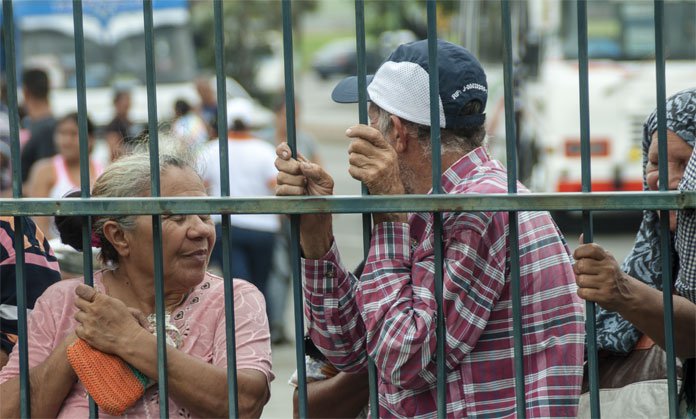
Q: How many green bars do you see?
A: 11